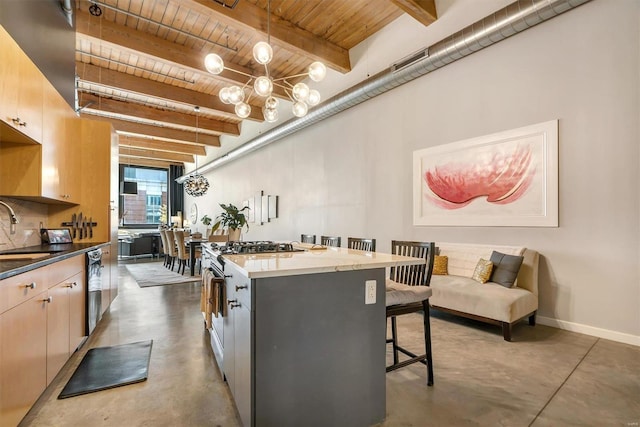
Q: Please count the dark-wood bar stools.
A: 4